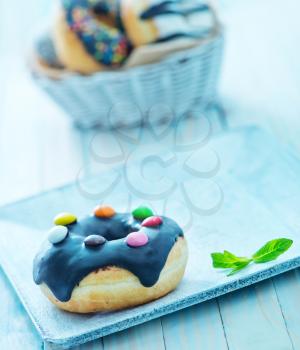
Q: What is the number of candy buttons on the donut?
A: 7